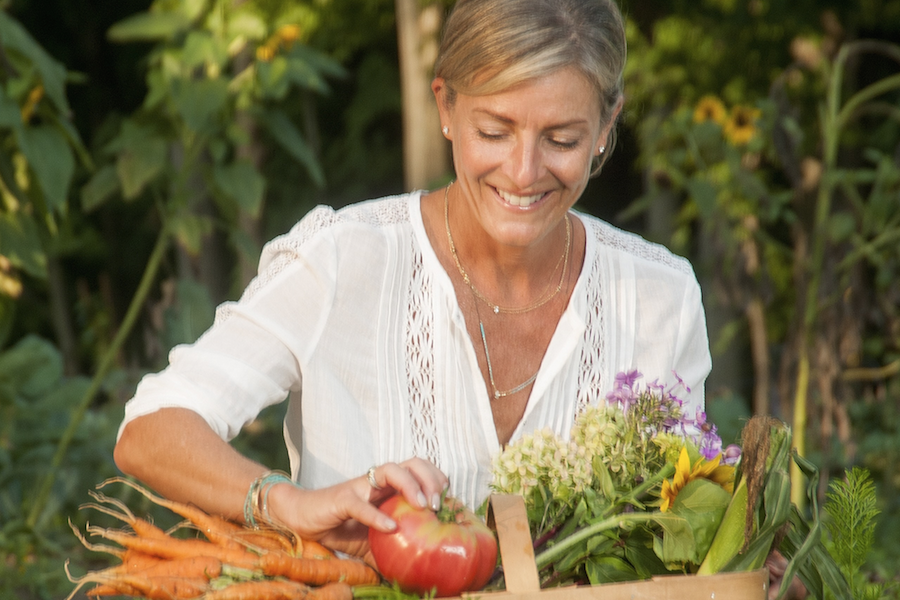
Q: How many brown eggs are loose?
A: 0